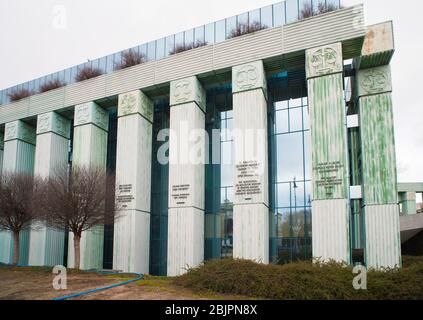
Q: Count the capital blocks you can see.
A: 8